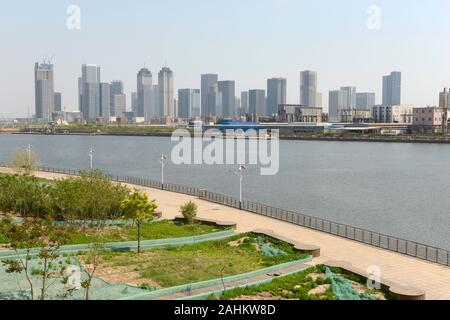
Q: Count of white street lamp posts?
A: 4